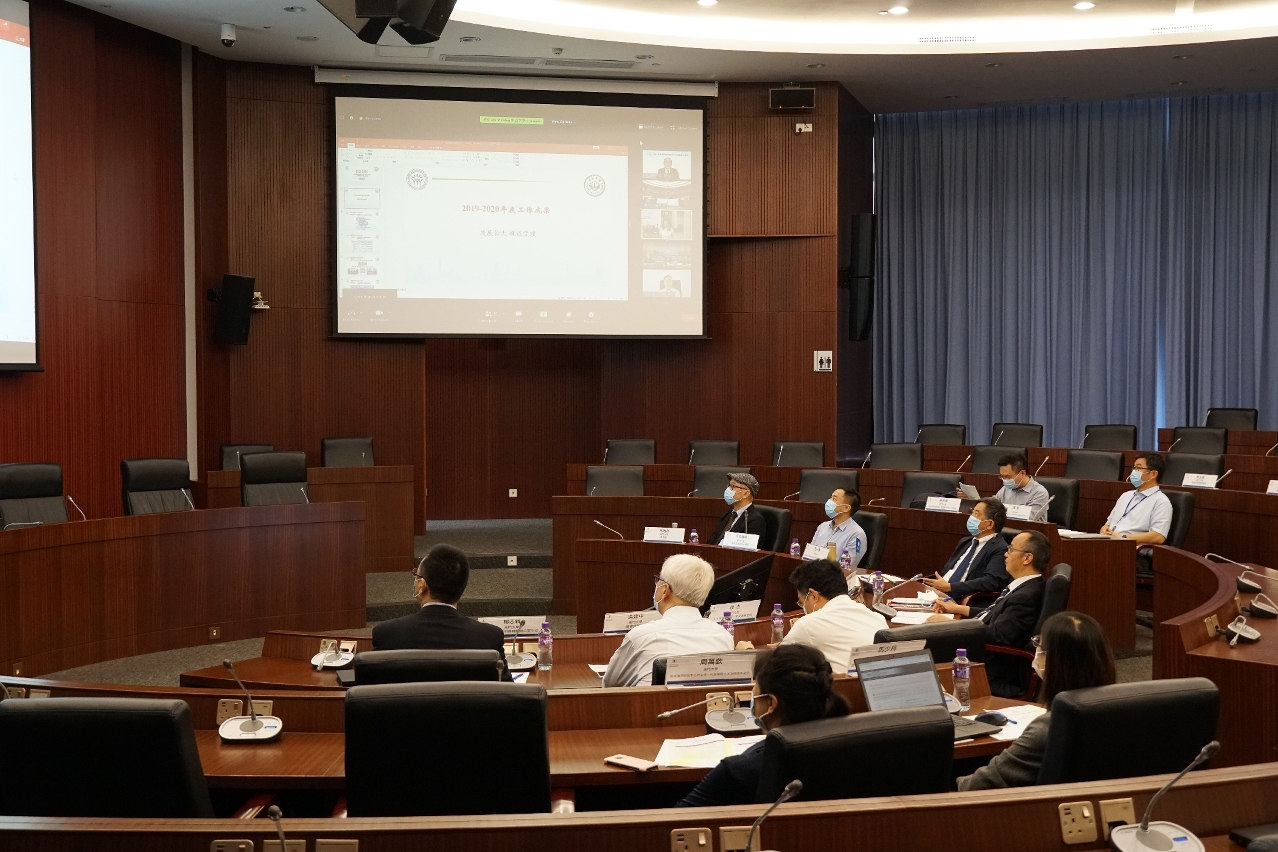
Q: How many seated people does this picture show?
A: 11